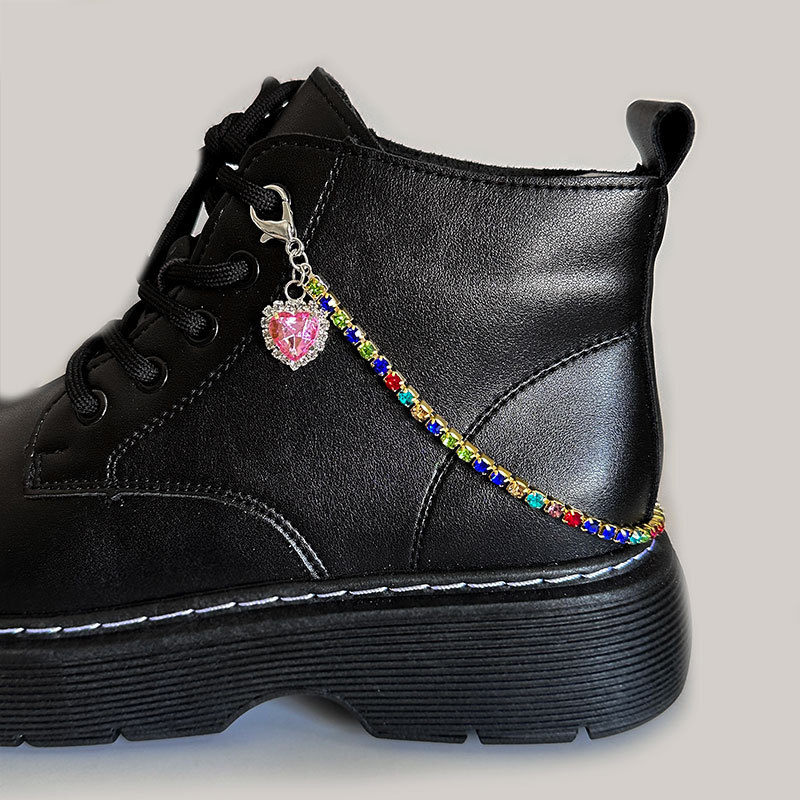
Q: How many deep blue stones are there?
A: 9